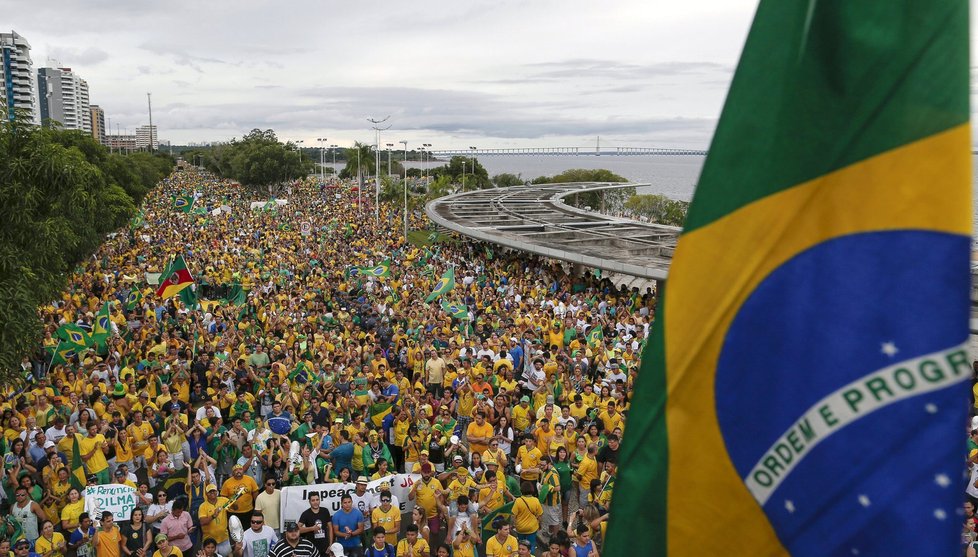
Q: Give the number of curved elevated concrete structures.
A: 1